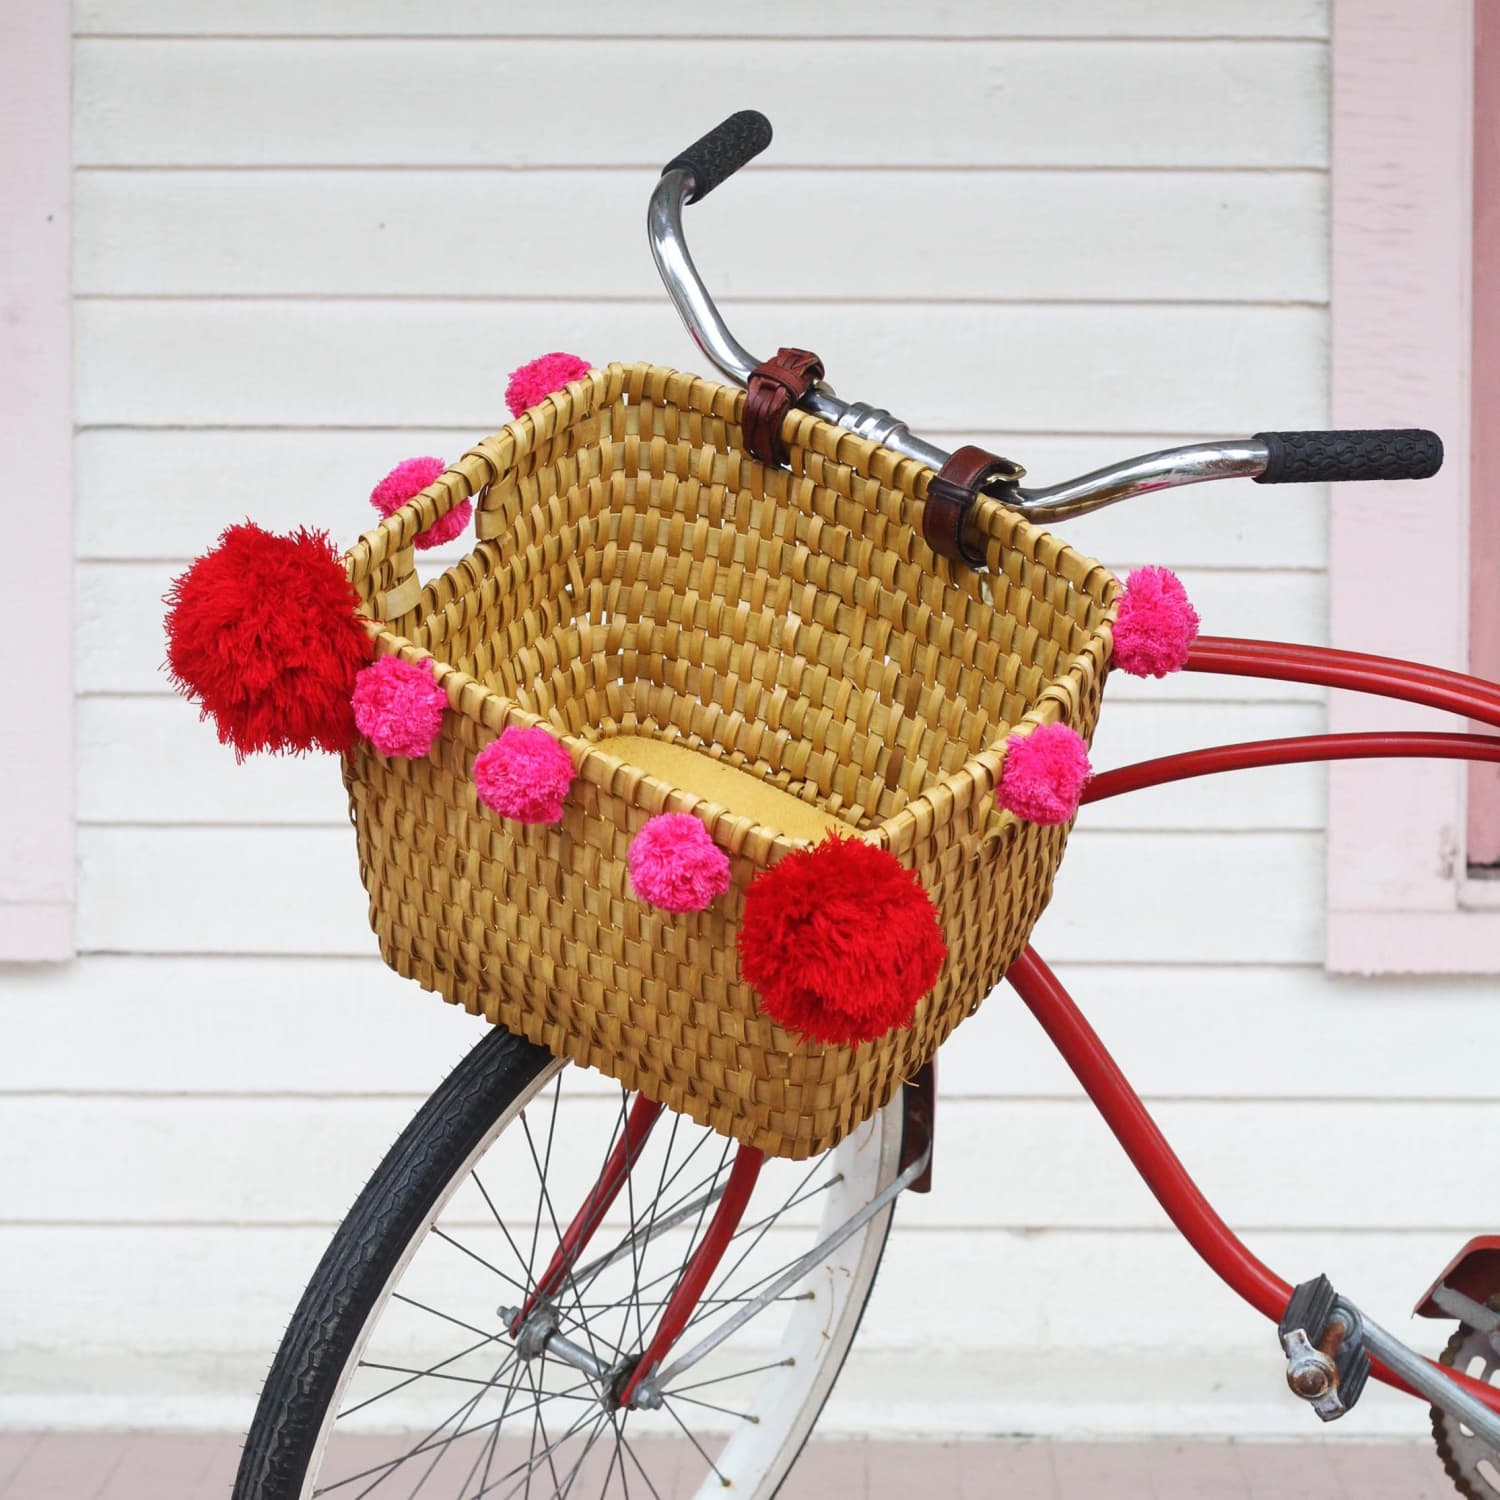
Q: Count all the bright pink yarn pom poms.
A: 7